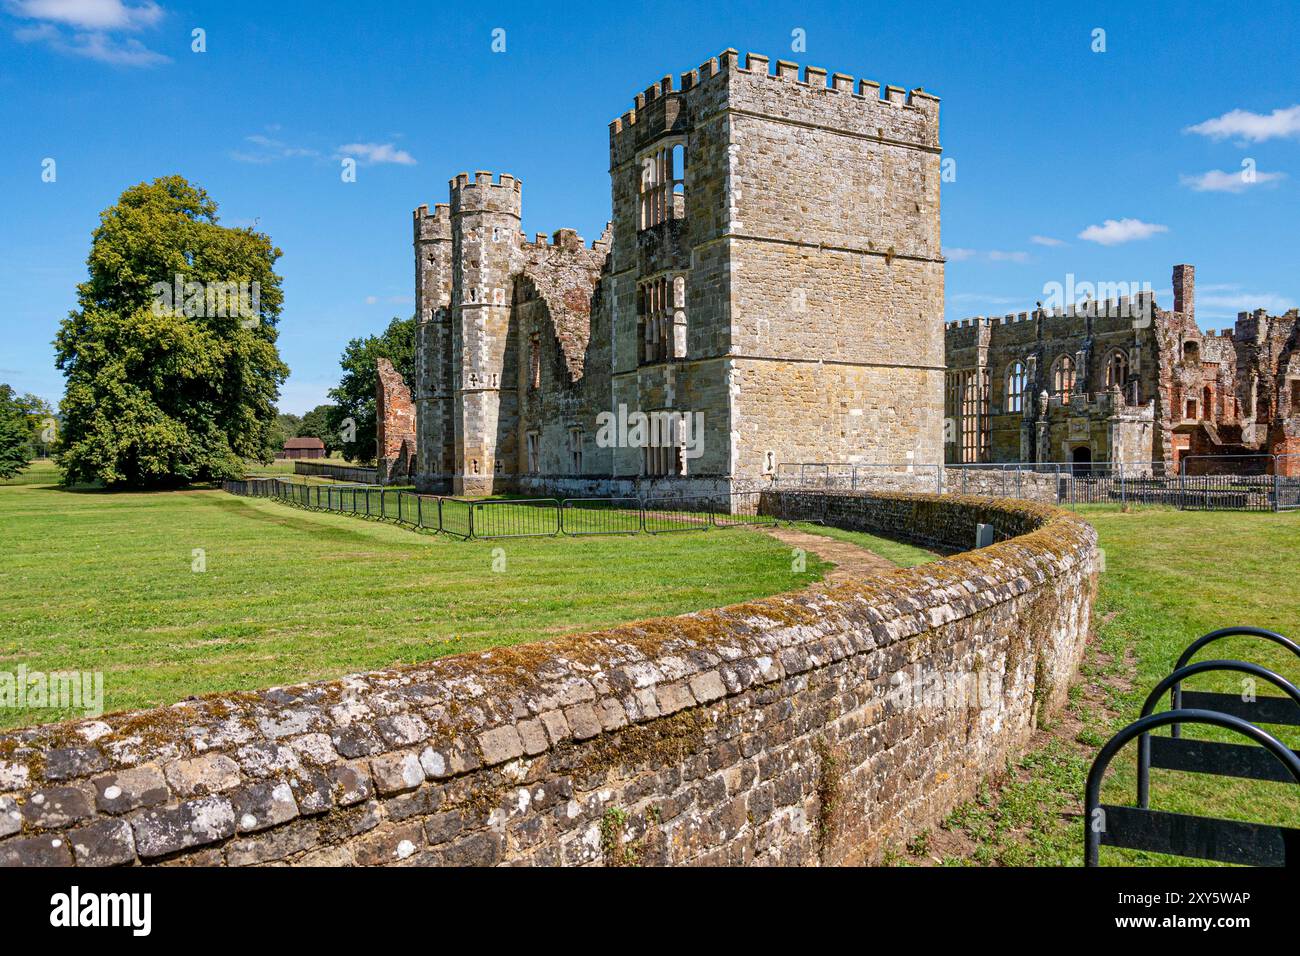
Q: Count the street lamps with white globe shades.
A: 0